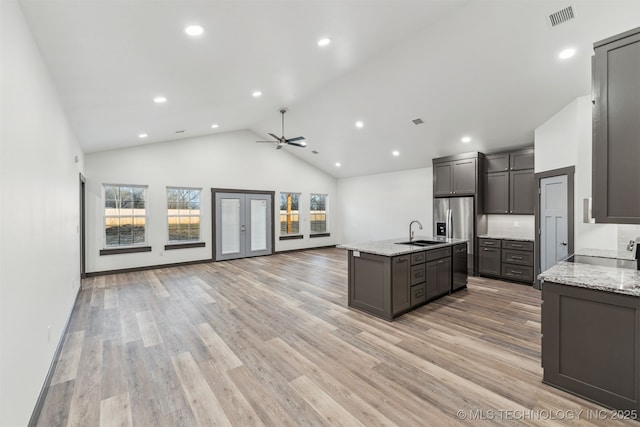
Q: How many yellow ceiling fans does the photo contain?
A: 0